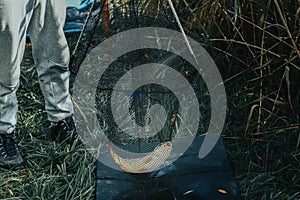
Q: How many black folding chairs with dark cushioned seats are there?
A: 0